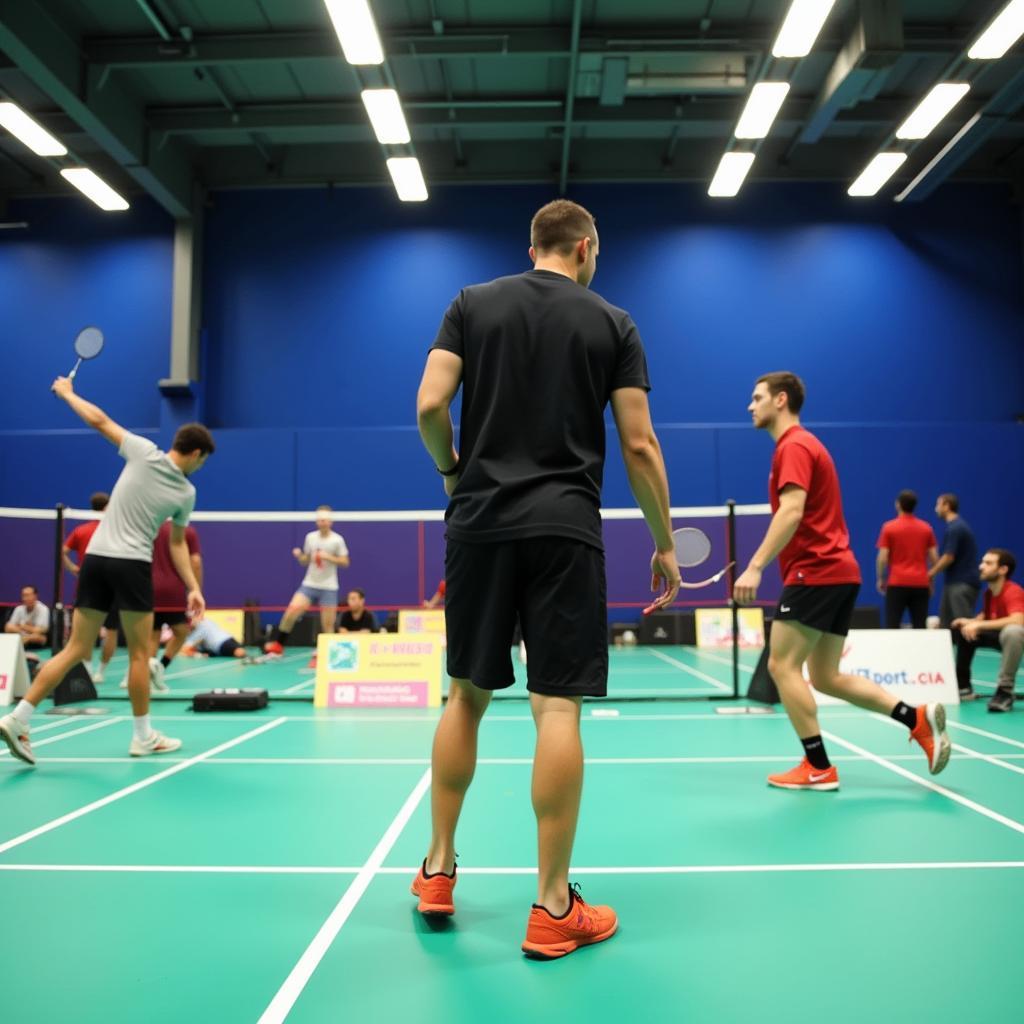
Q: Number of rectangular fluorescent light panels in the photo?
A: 11